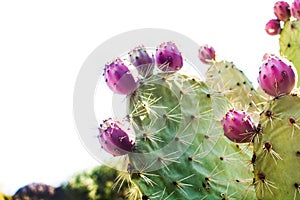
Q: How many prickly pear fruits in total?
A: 10